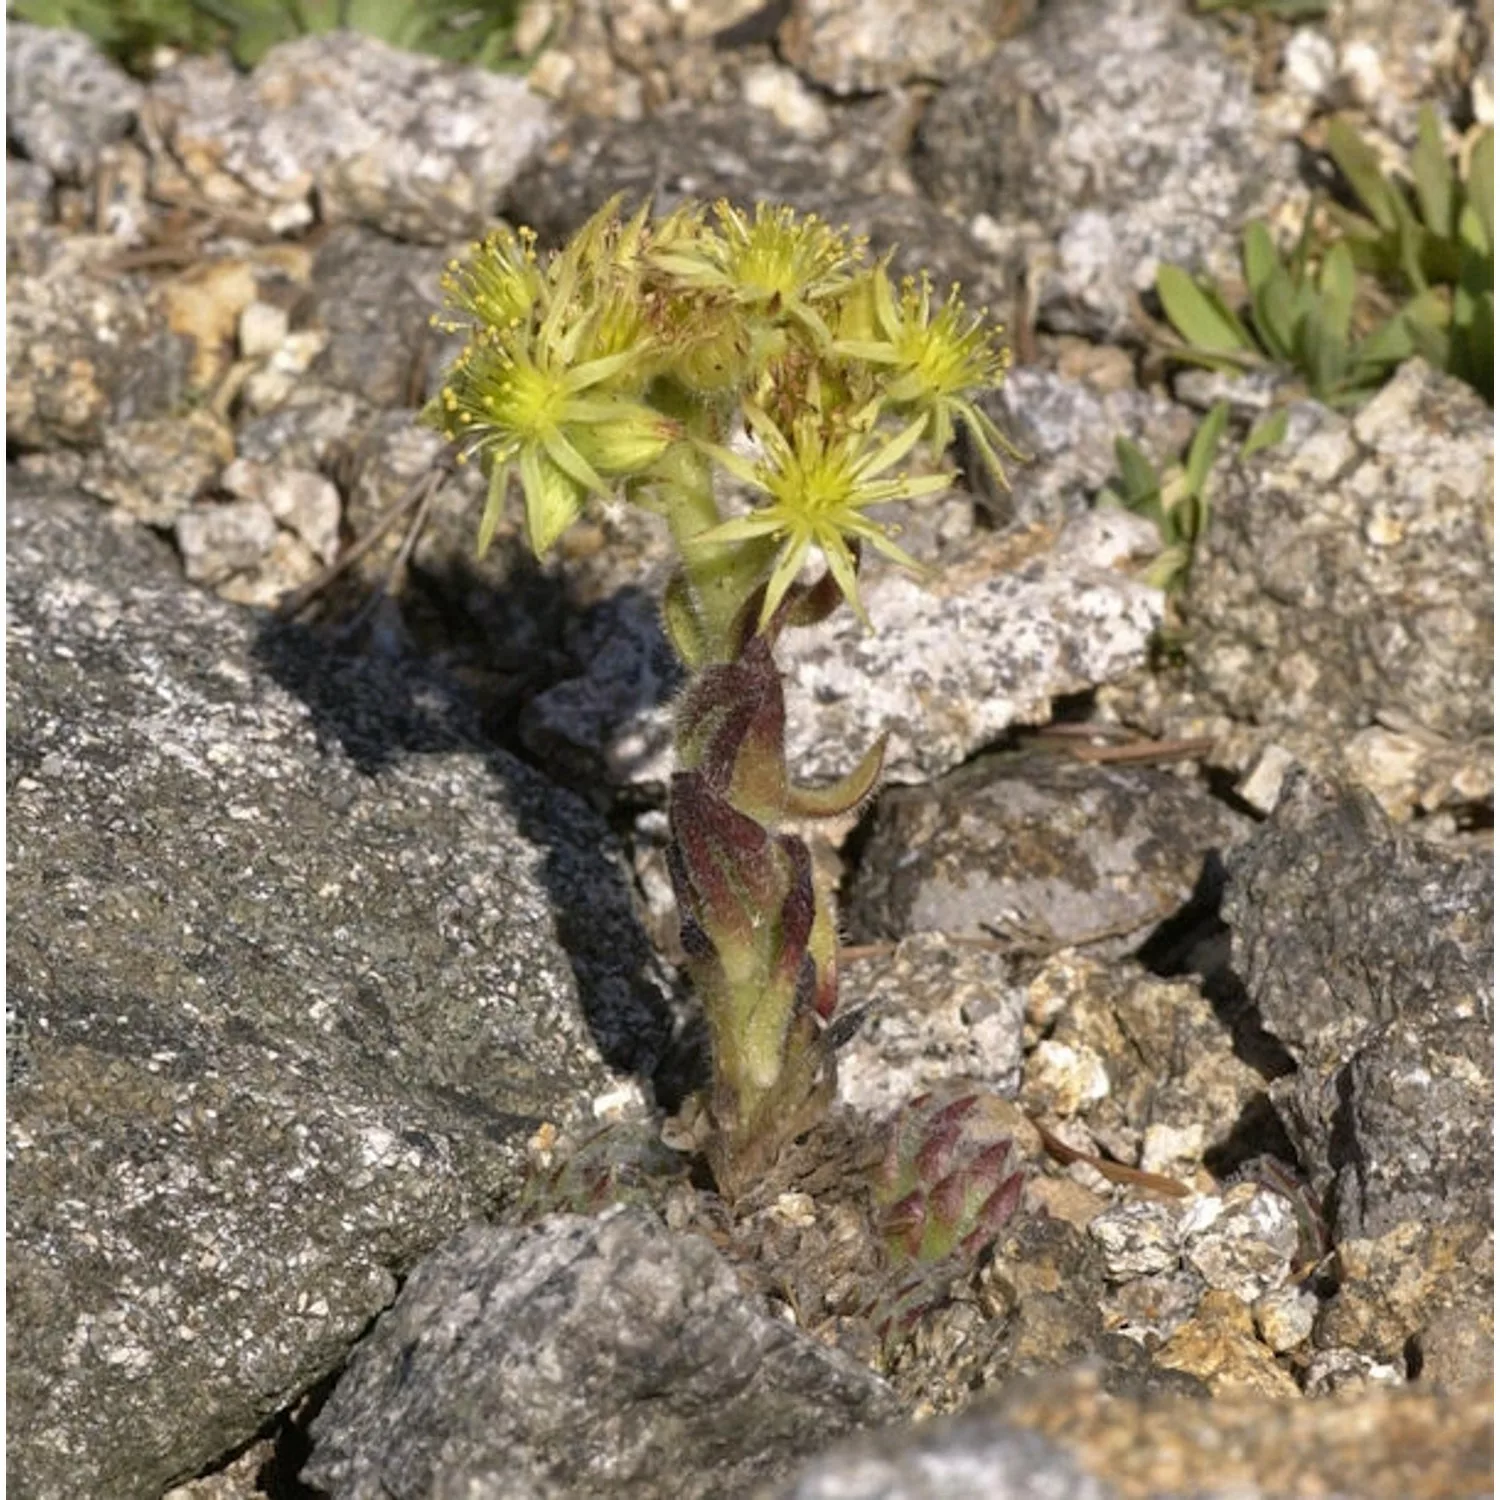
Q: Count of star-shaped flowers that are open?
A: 5